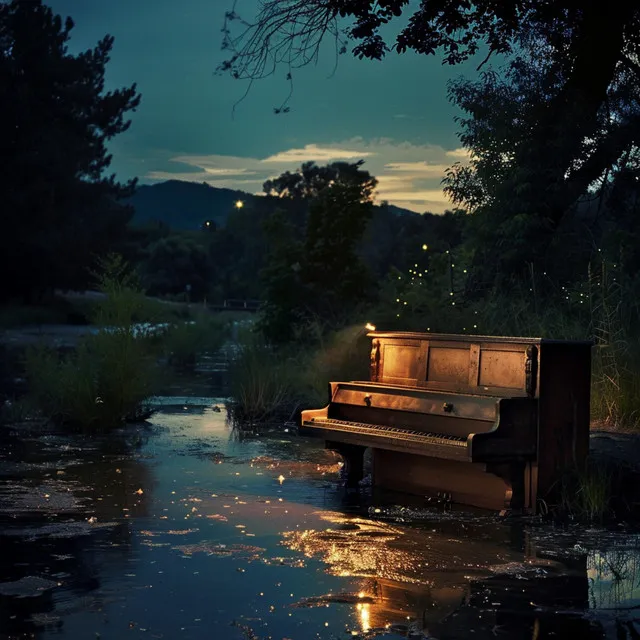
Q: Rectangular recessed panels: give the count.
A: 3